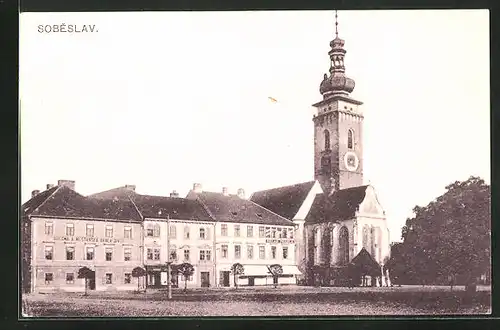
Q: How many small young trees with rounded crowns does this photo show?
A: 5